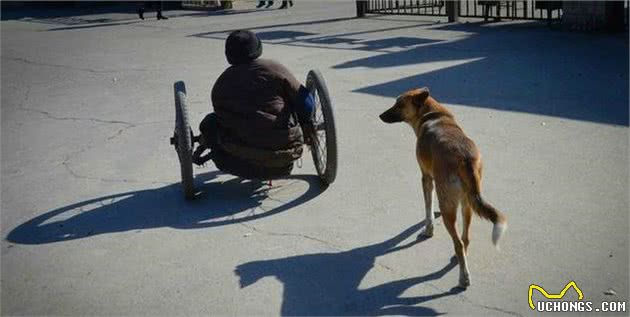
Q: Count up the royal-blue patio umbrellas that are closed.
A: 0